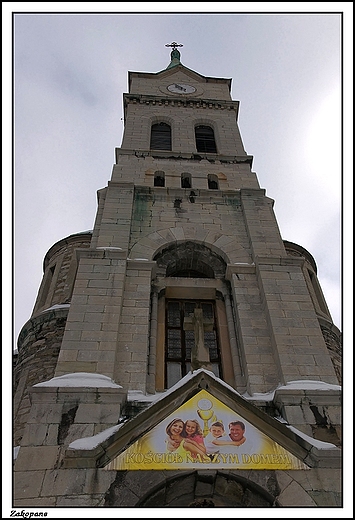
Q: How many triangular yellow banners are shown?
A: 1